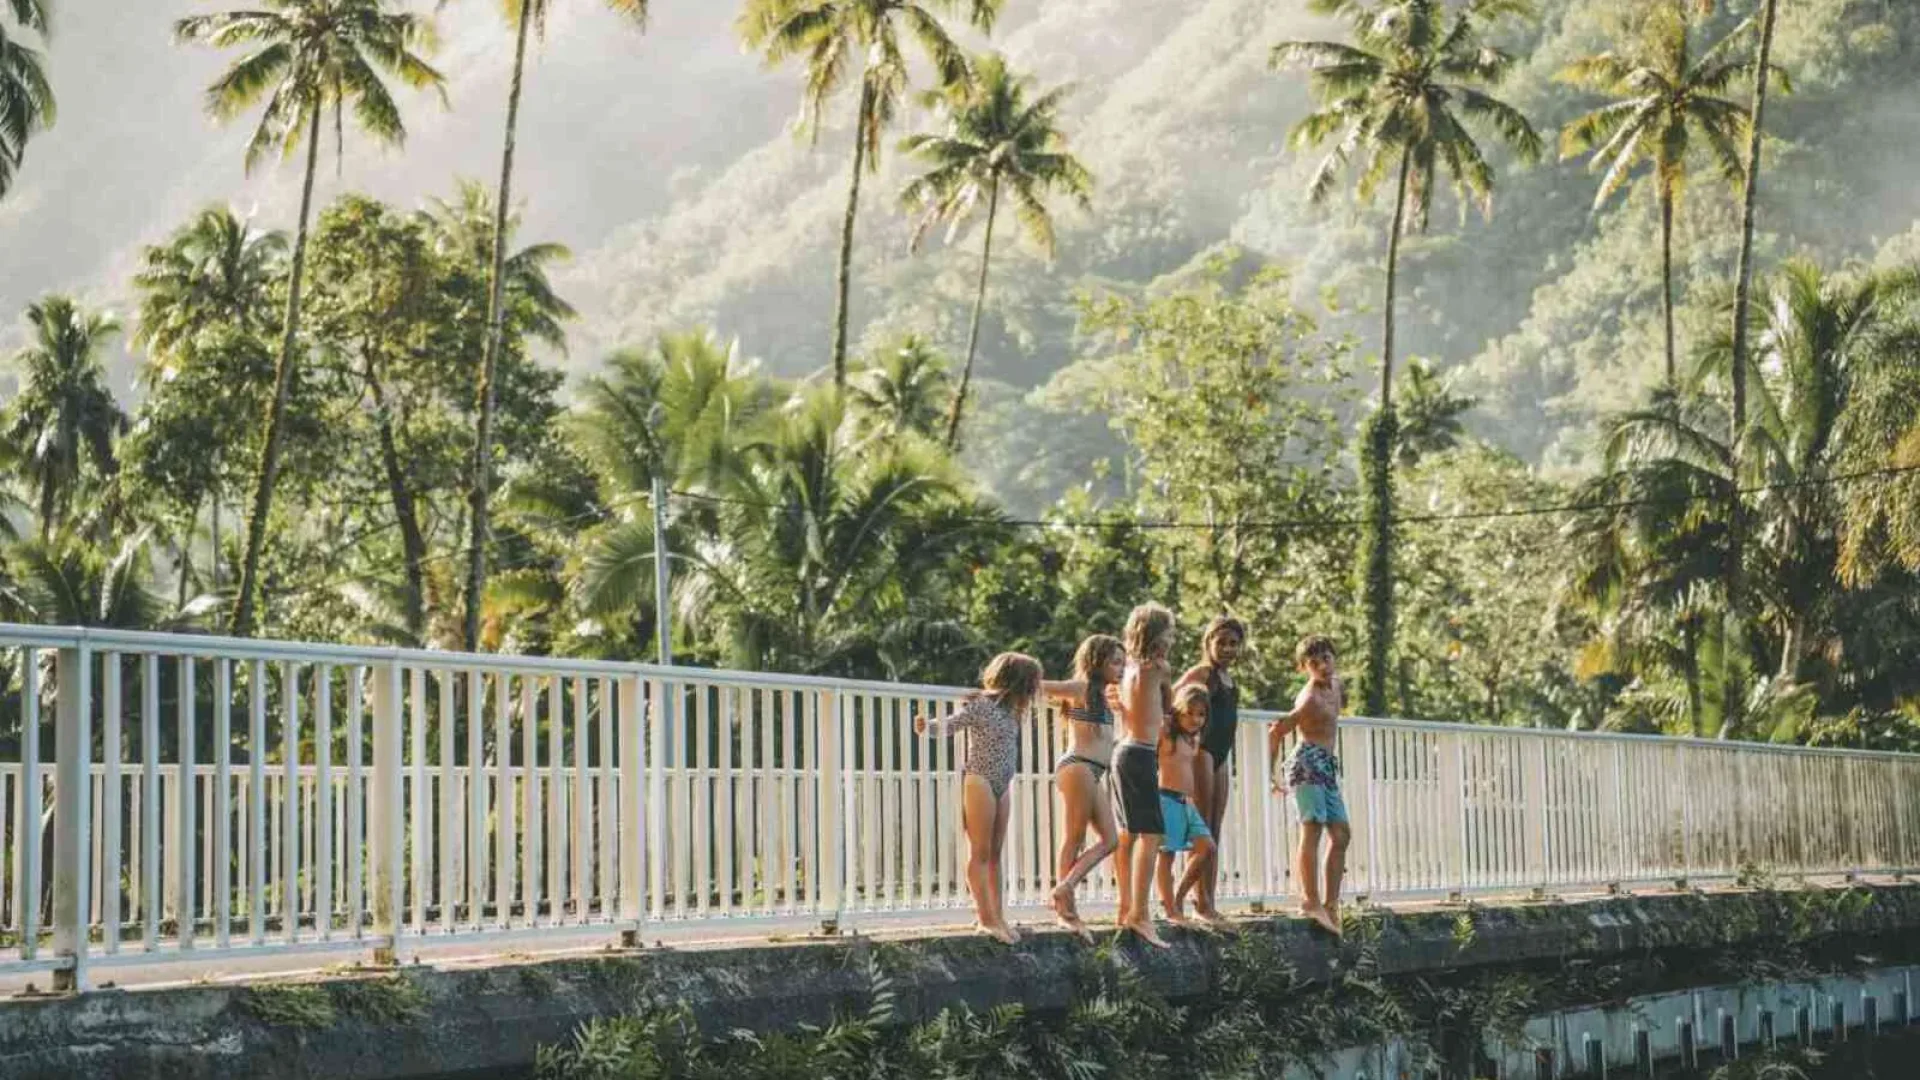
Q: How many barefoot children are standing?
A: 6